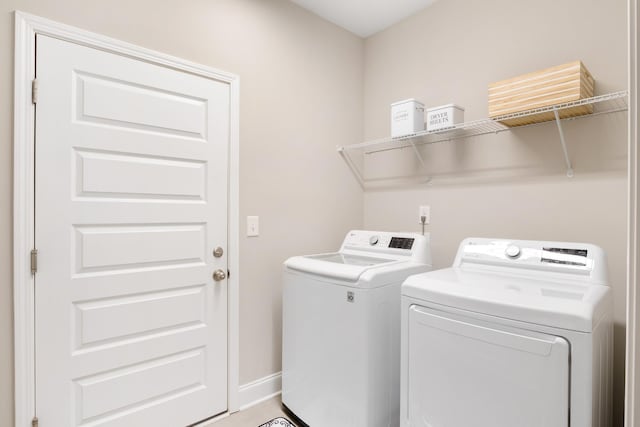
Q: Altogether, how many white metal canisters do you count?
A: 2